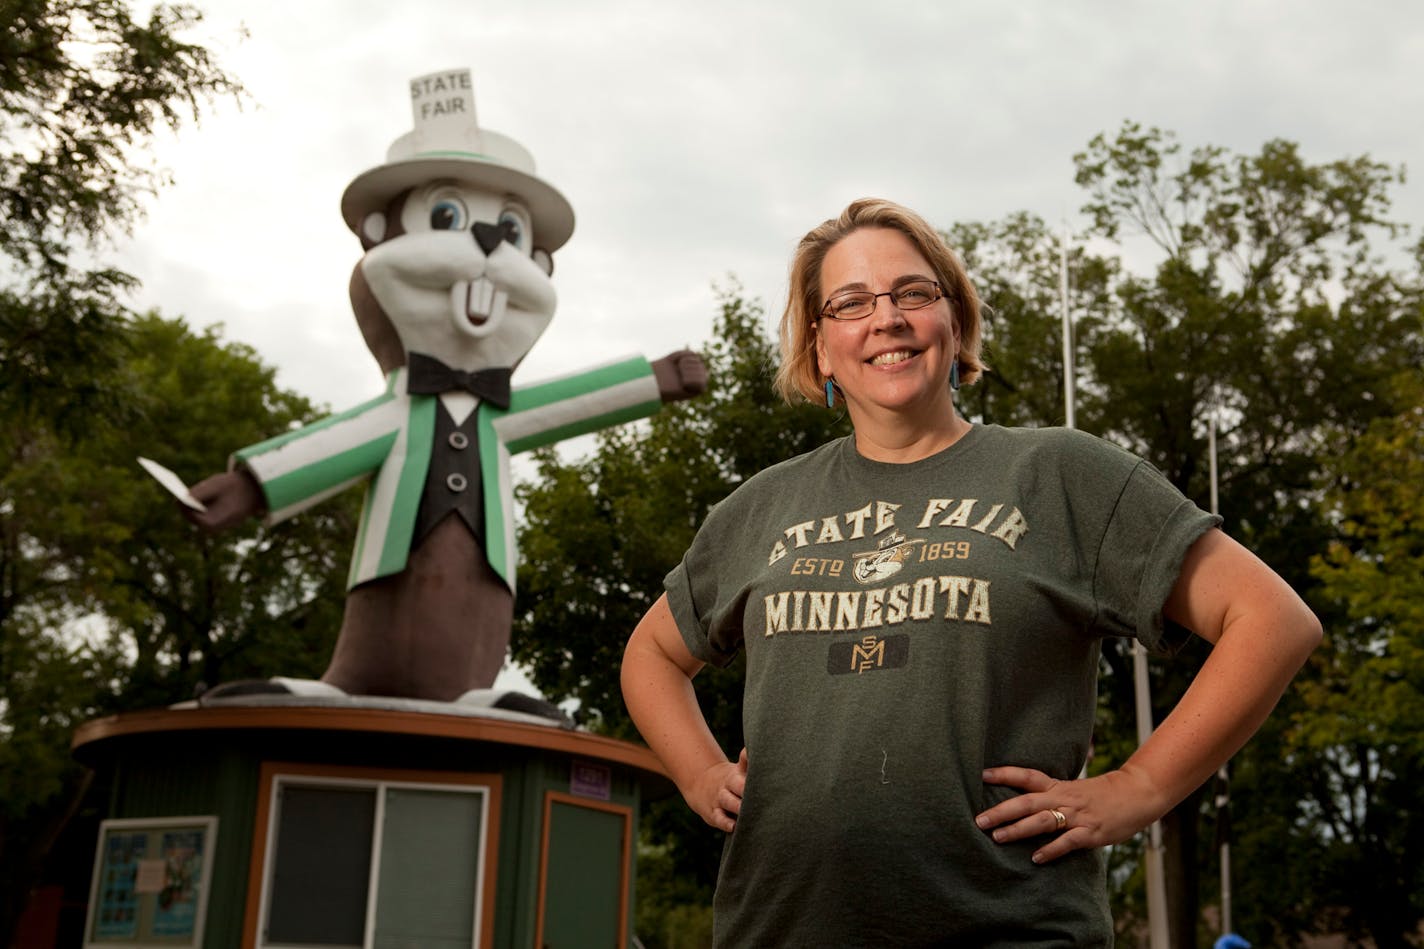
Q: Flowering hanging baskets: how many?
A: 0